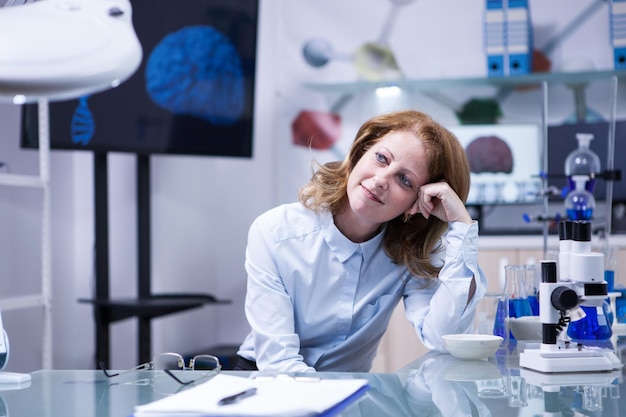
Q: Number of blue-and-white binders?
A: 3